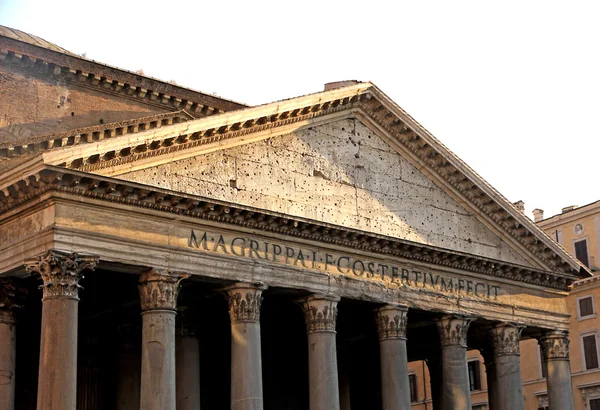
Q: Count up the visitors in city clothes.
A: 0